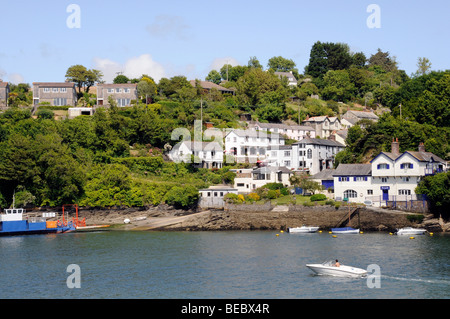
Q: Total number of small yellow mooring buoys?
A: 9